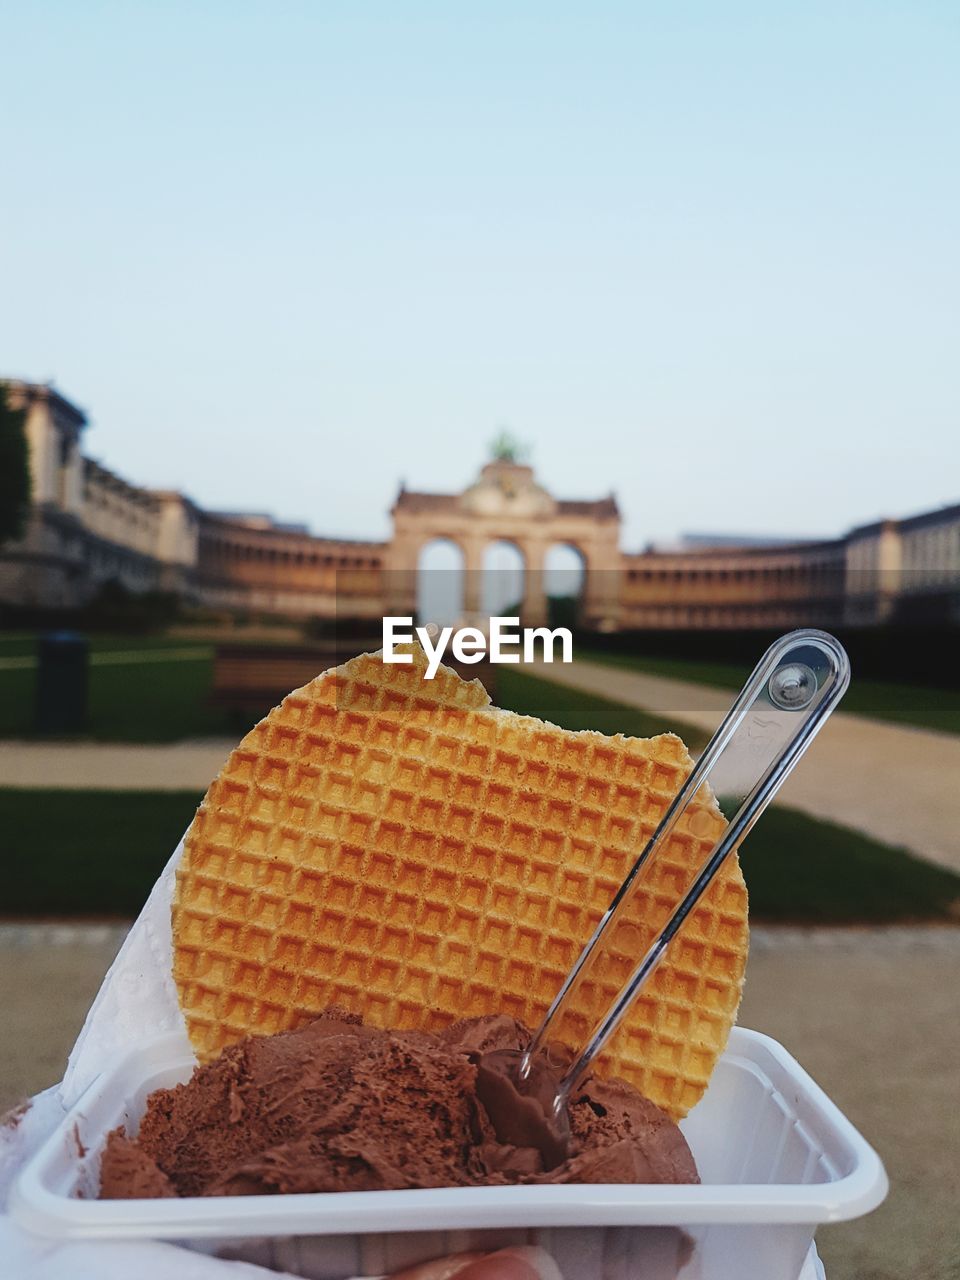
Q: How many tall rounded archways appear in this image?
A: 3